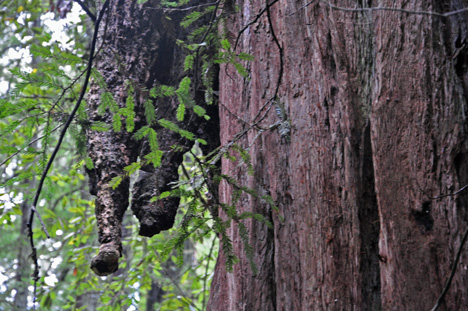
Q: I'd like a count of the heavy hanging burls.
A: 2